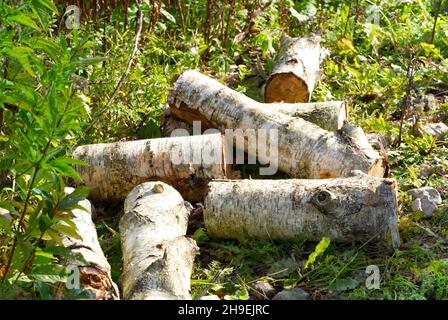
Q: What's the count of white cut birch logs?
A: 7